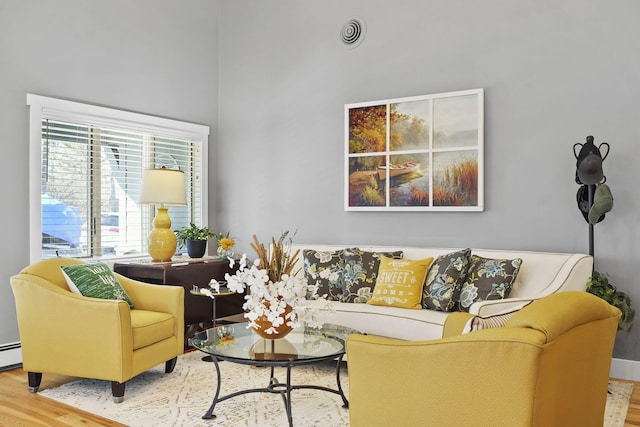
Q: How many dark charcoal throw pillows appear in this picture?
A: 4